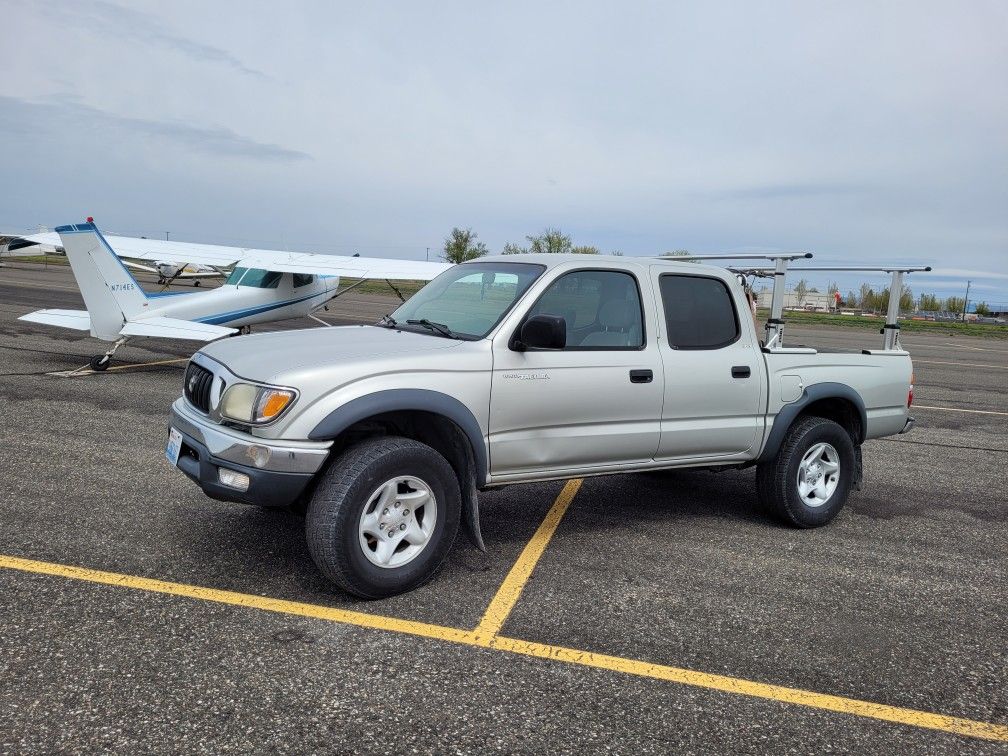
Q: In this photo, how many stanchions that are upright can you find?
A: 2